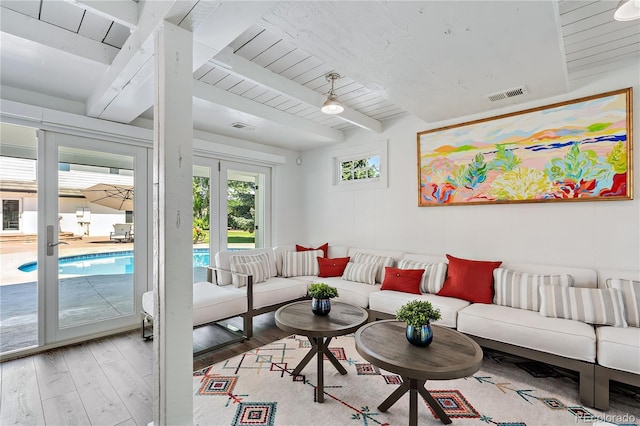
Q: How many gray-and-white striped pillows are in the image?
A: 9